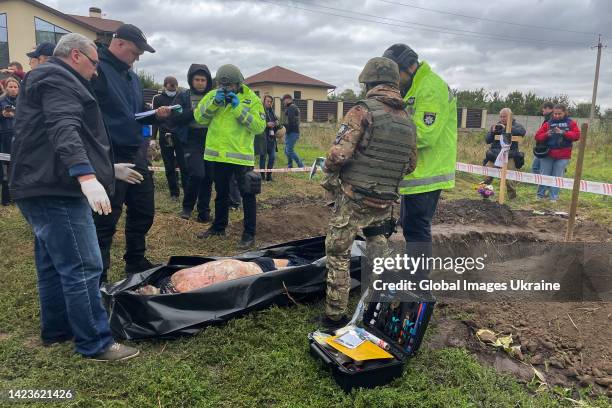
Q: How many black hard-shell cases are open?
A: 1